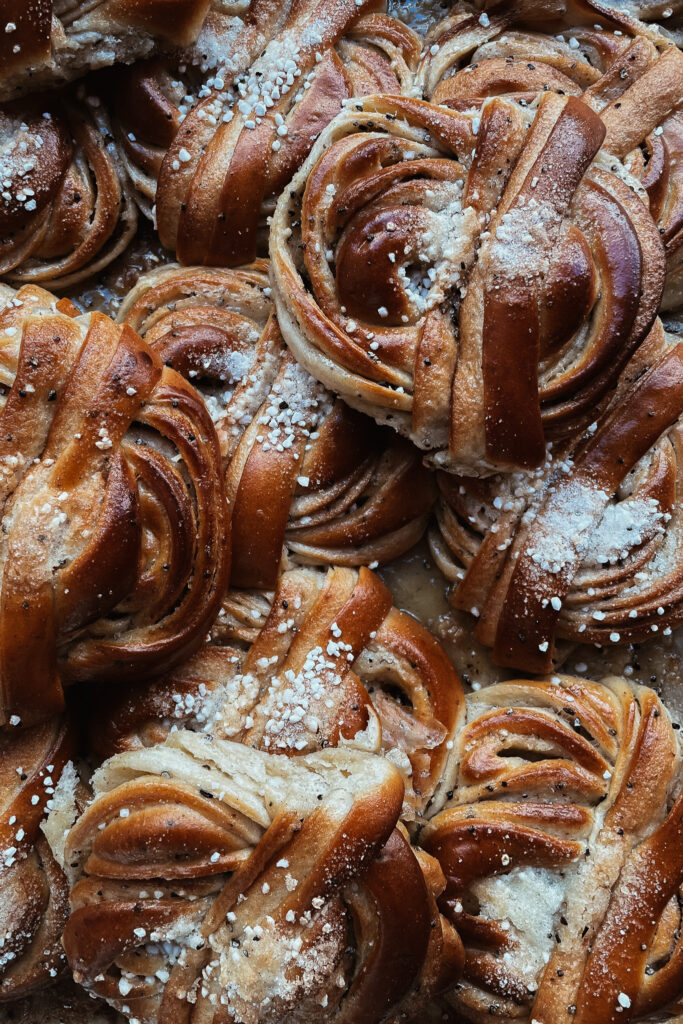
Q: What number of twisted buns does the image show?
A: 12